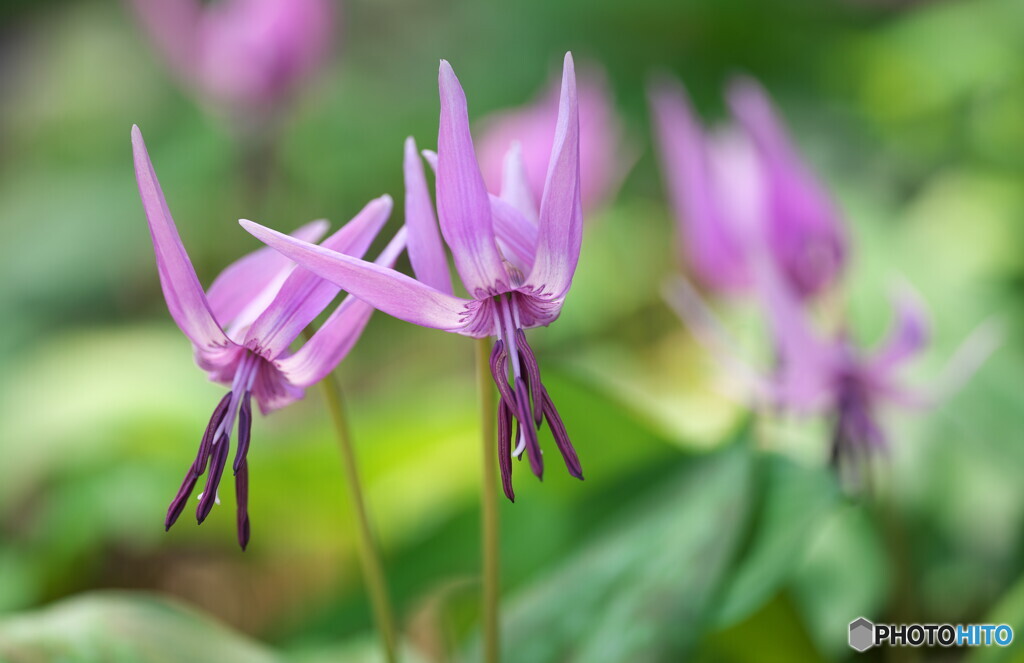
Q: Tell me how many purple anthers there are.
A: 11